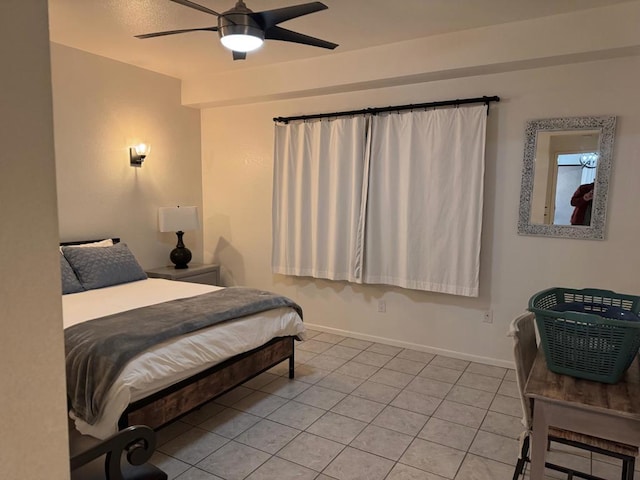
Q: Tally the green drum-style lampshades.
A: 0